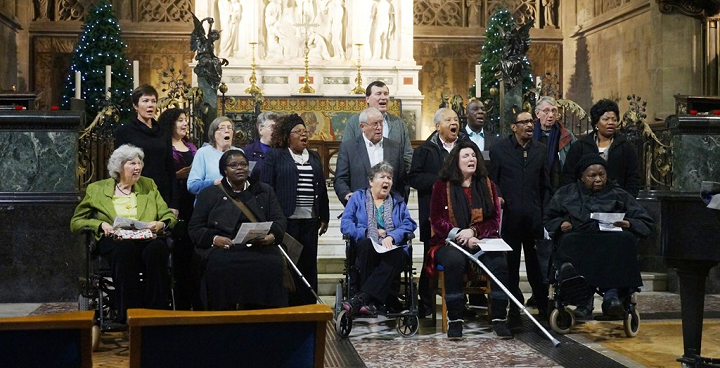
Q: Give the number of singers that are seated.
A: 5